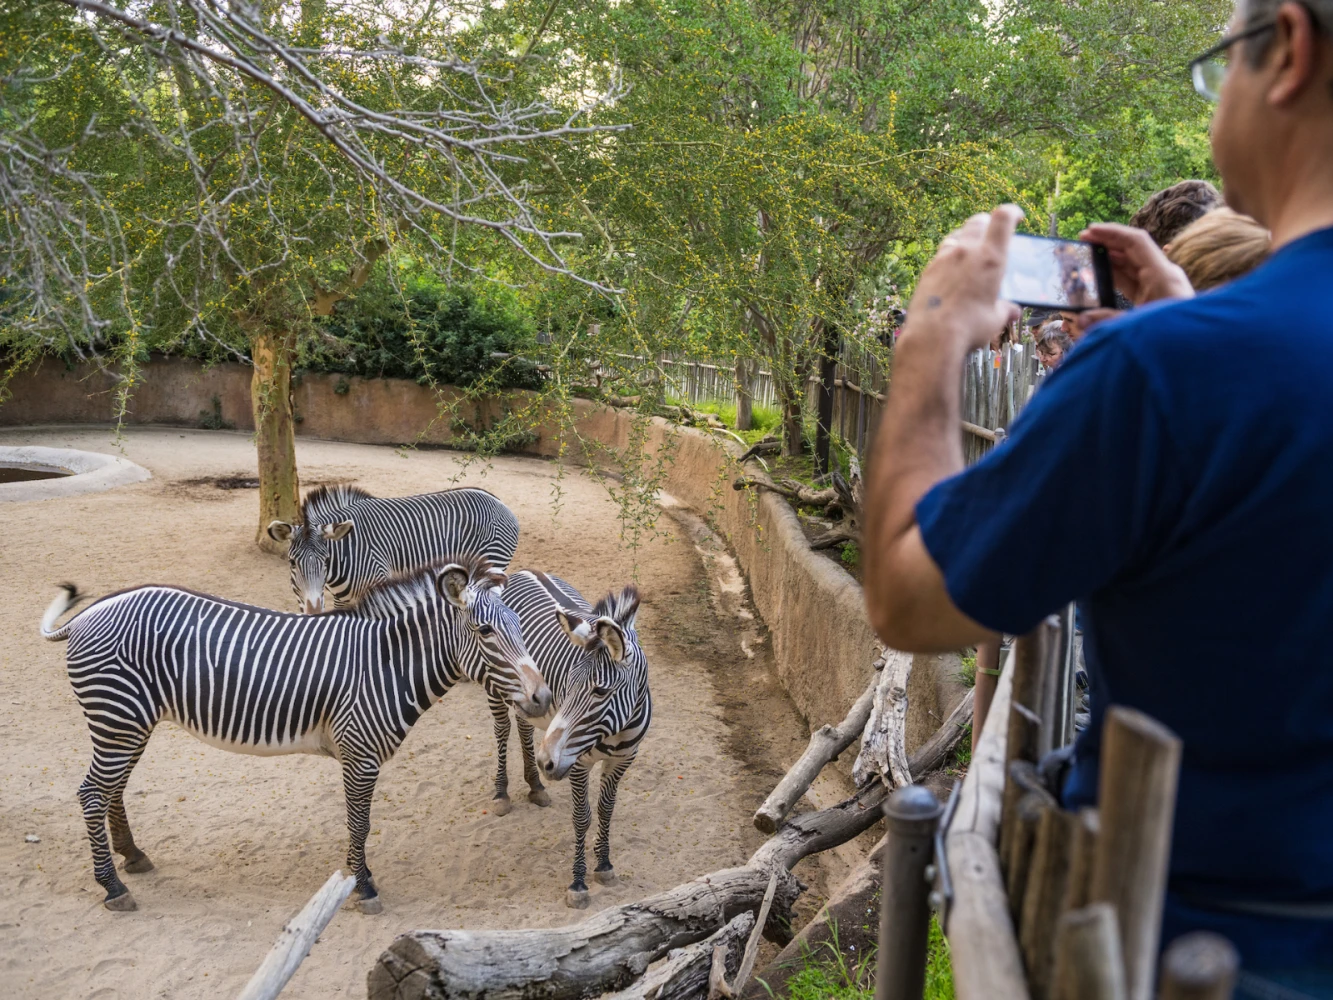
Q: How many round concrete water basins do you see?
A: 1